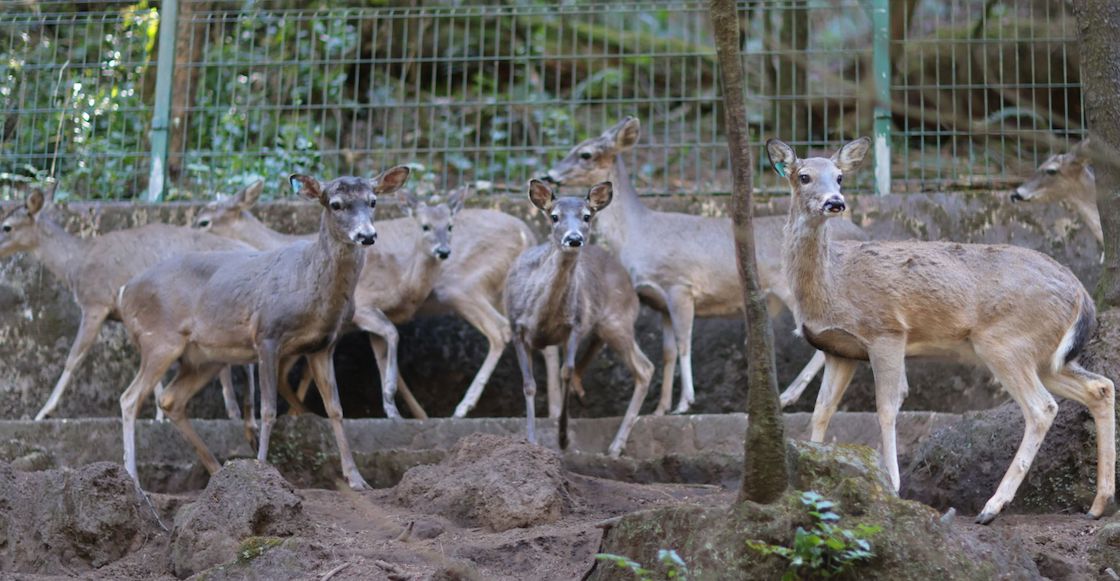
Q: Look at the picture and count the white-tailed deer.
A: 8